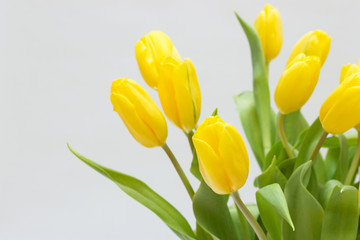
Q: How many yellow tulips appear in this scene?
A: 9